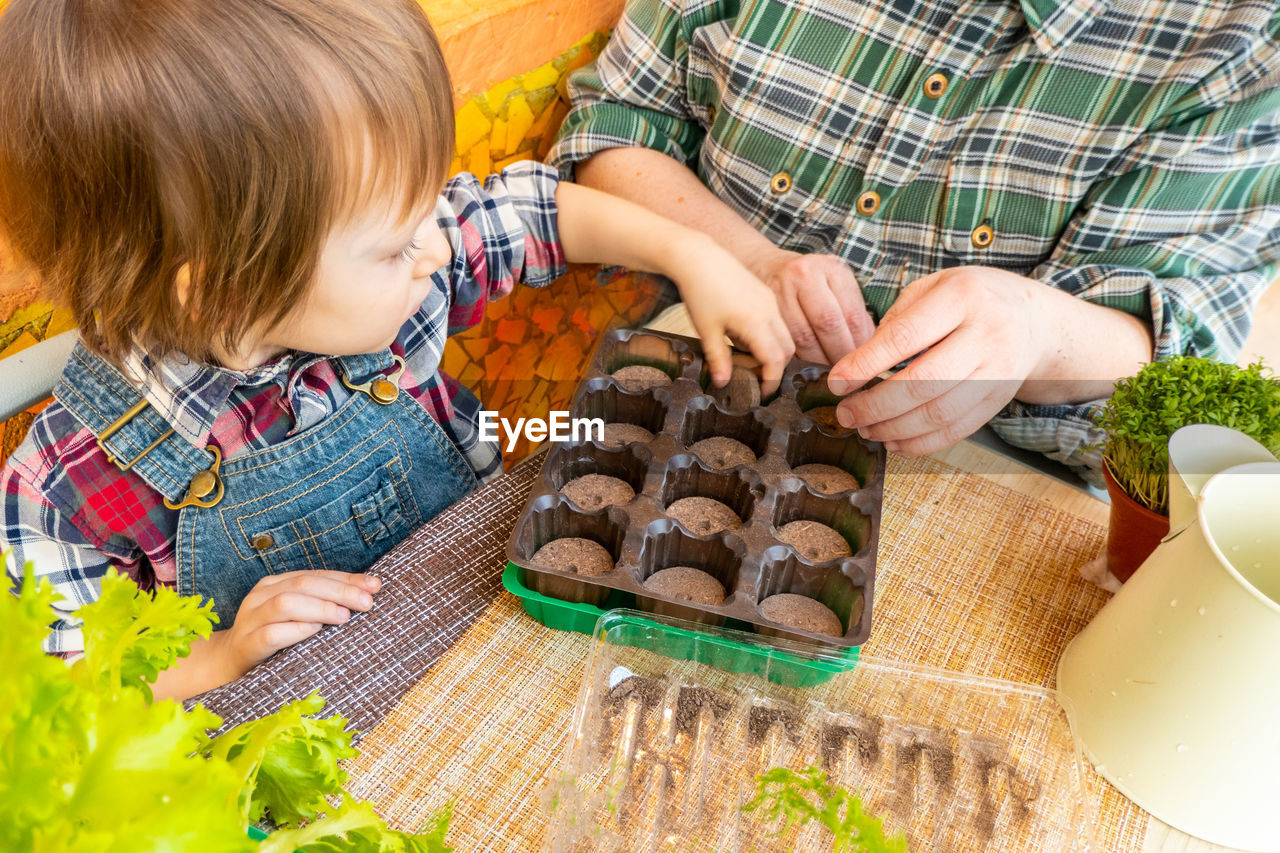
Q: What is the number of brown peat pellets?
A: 12